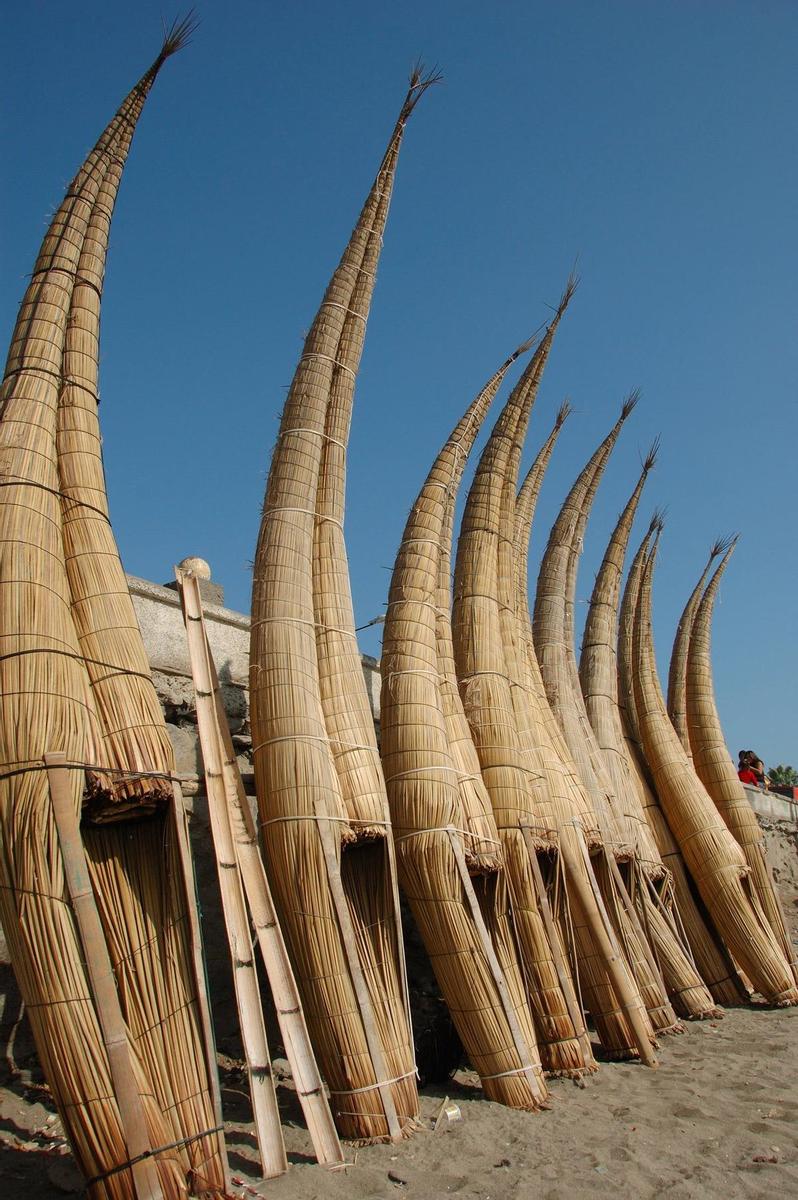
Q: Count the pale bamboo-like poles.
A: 2